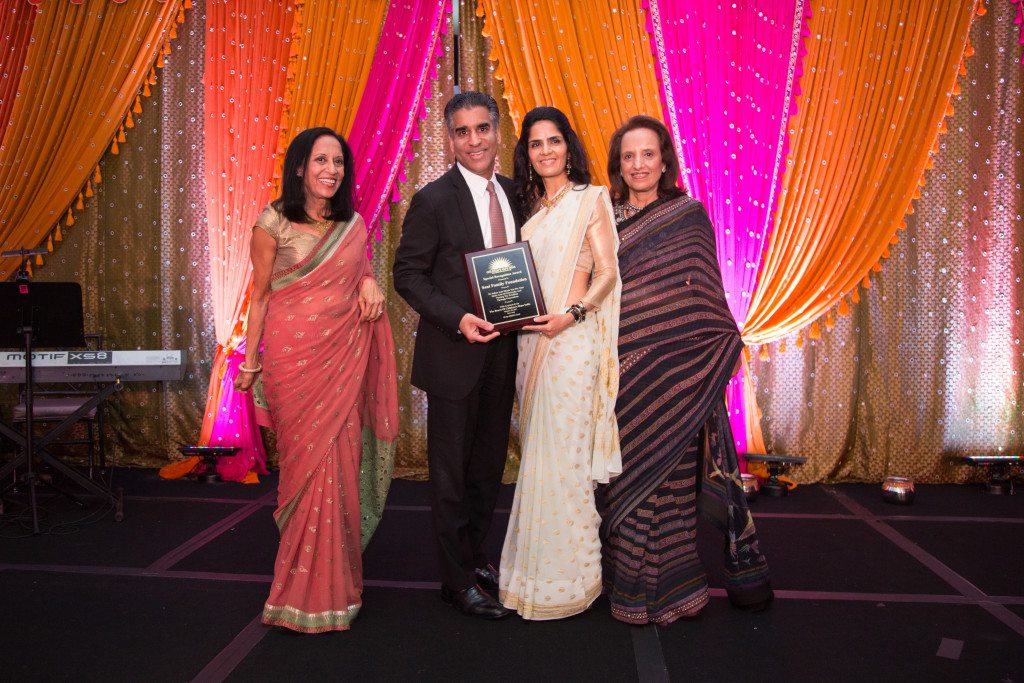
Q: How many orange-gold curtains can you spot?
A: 4